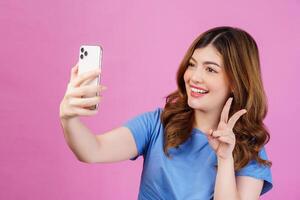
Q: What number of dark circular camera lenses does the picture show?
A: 3